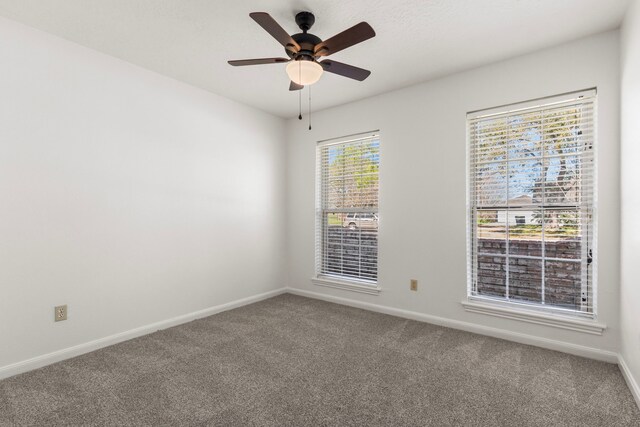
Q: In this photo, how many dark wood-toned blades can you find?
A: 5